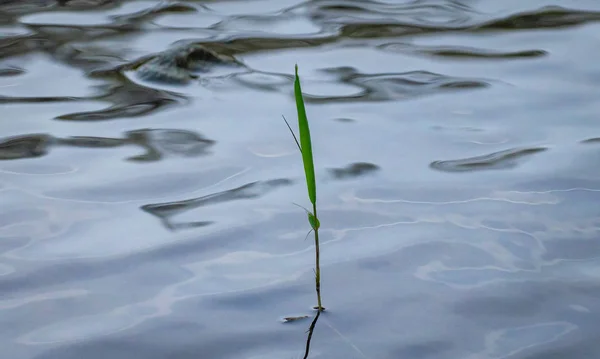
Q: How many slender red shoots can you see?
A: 0